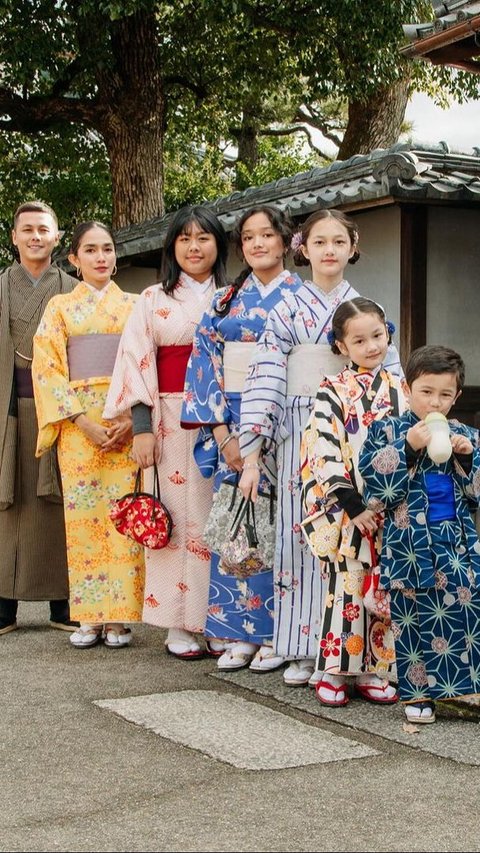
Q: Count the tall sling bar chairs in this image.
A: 0